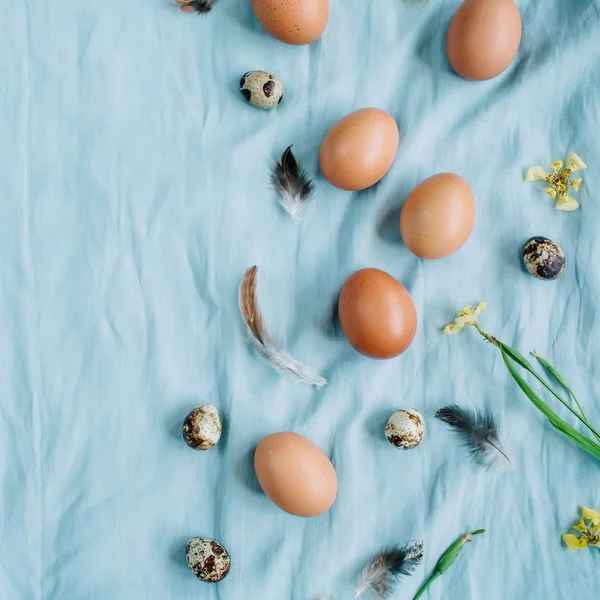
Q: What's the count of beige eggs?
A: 6